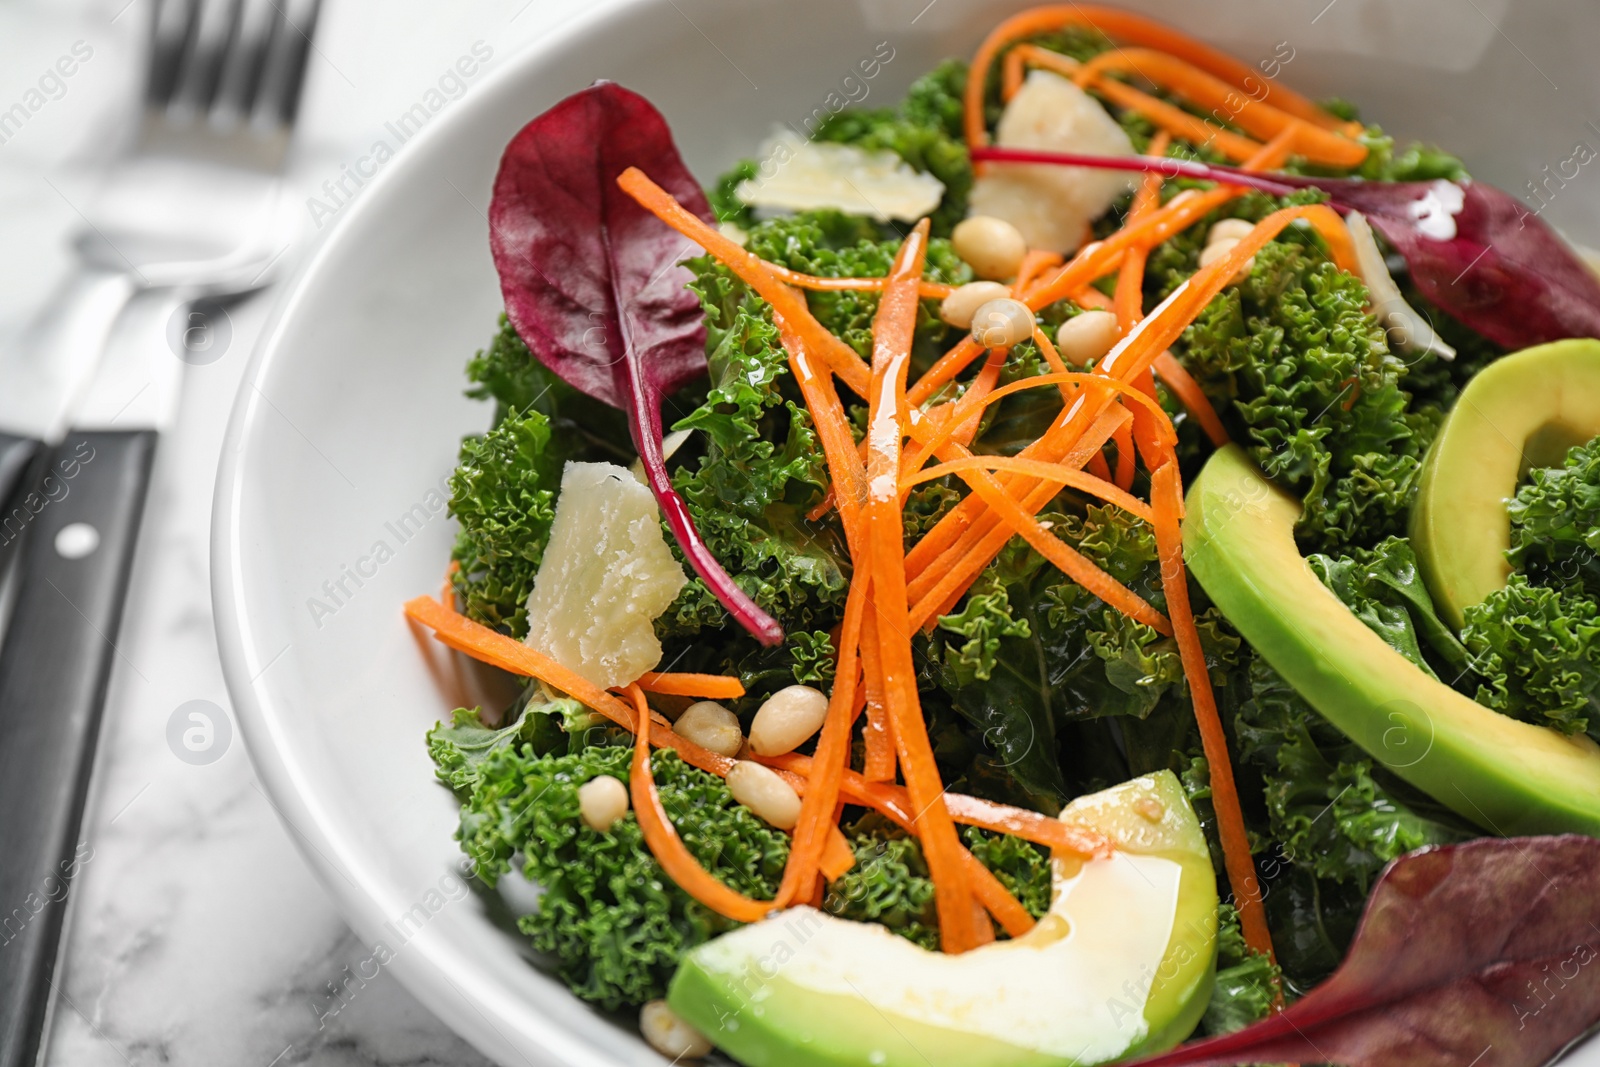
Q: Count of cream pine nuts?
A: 11